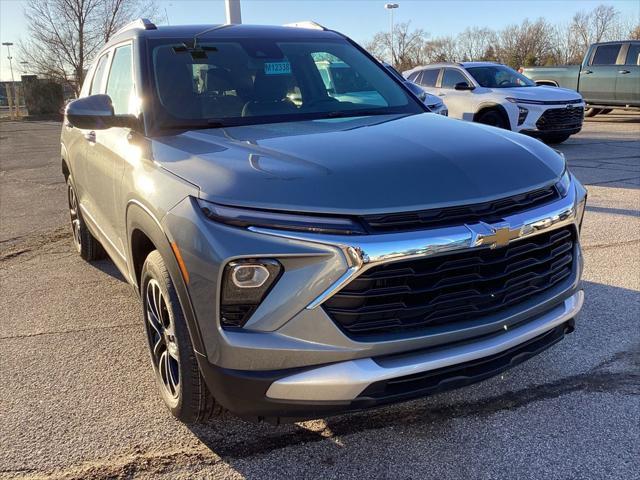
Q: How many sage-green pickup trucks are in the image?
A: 1